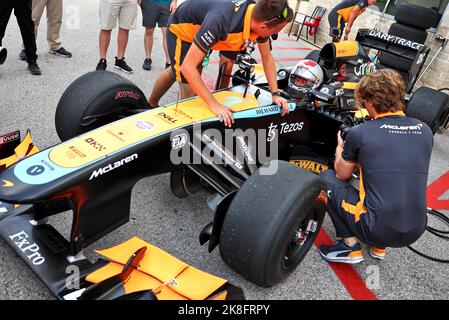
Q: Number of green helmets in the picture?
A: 0